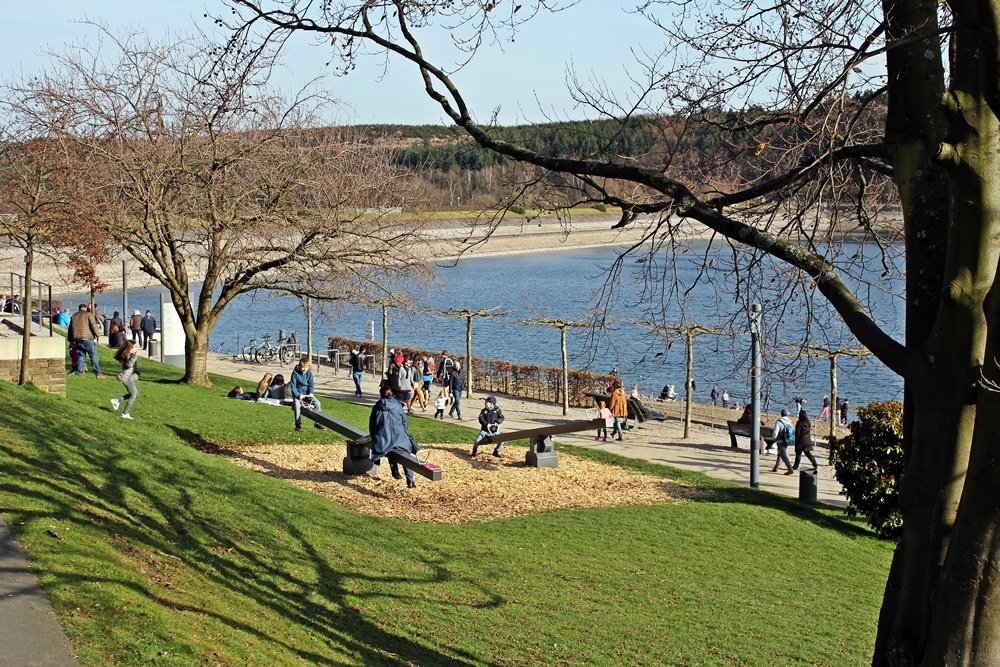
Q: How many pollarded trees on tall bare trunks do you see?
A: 6